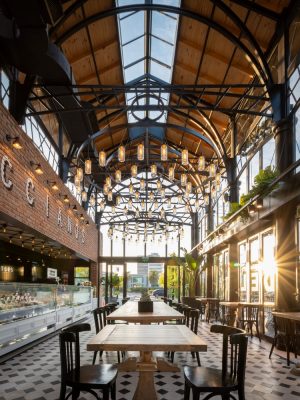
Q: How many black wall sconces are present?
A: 7